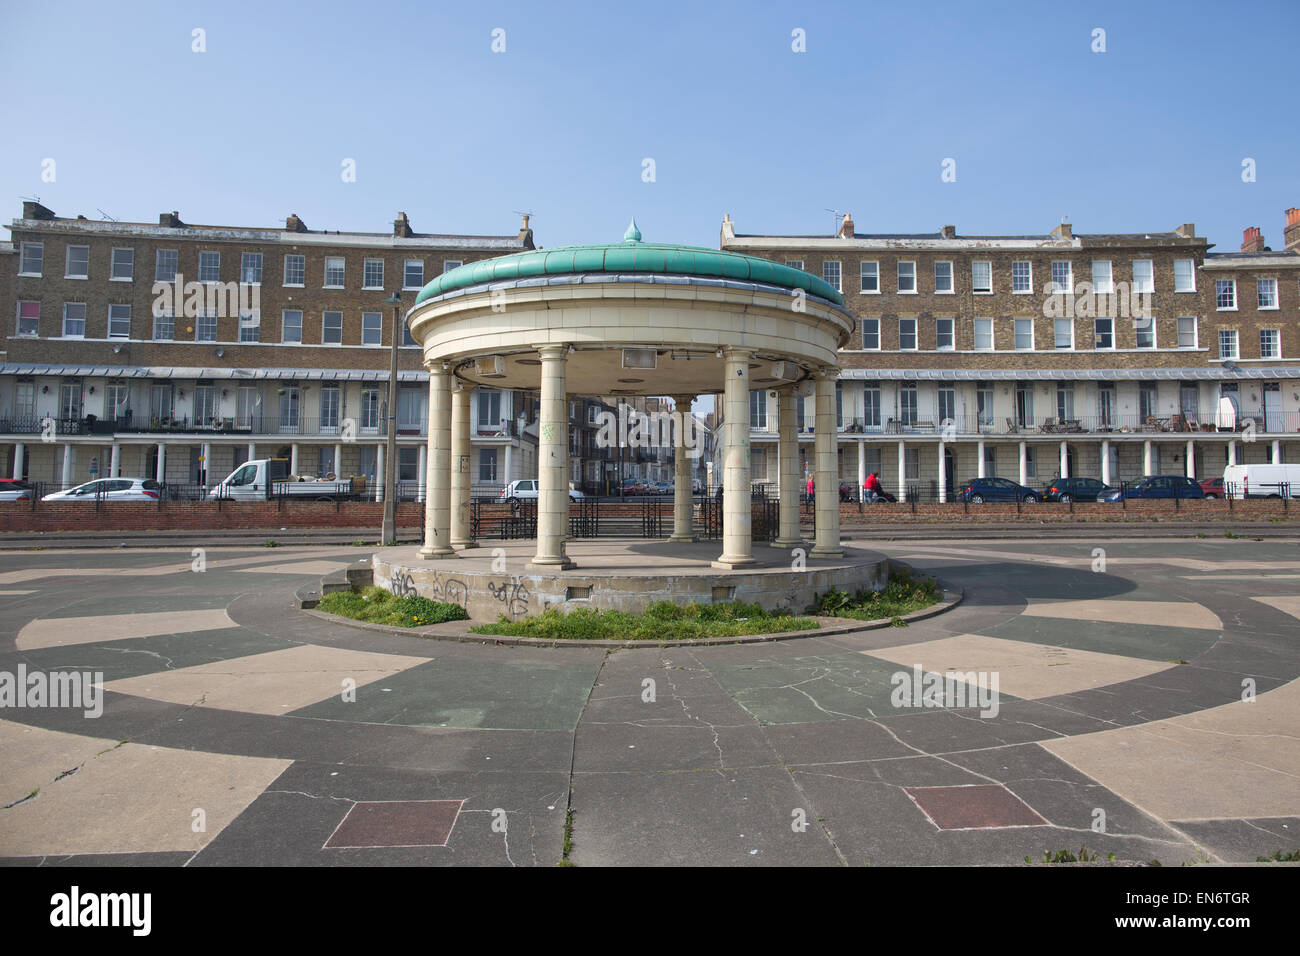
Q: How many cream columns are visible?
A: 7